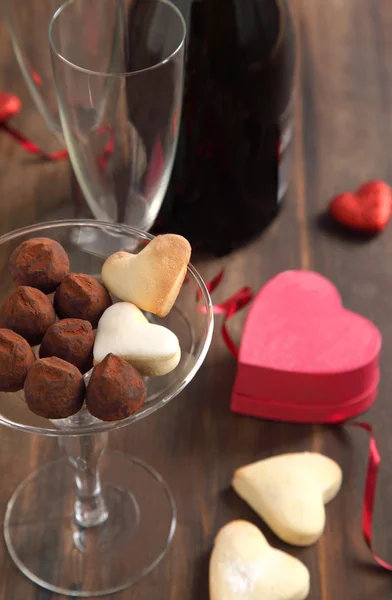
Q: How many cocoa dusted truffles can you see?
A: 7